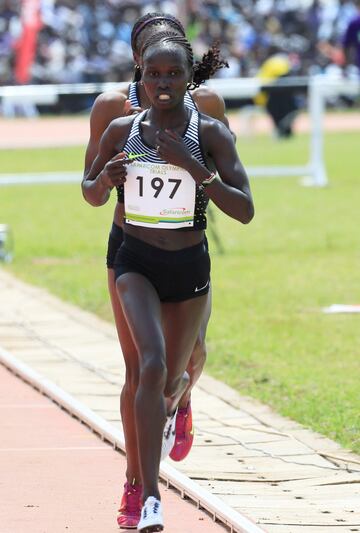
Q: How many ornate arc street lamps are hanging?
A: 0